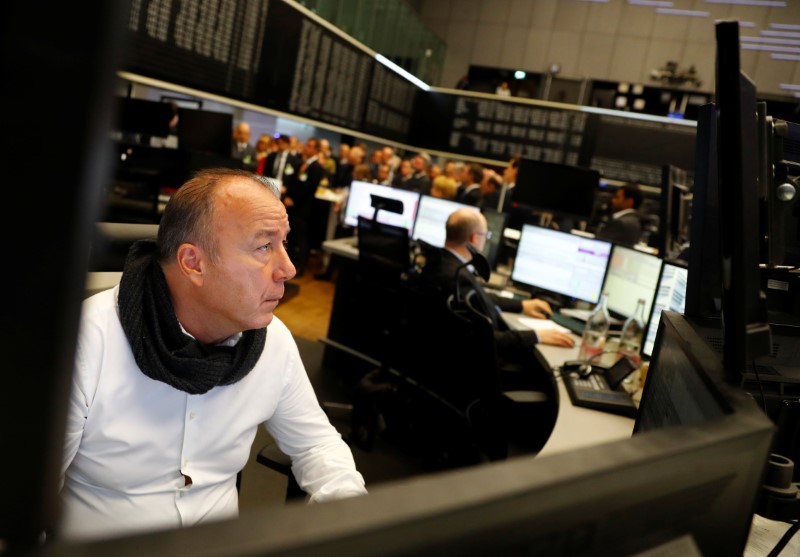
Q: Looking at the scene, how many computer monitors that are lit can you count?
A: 5